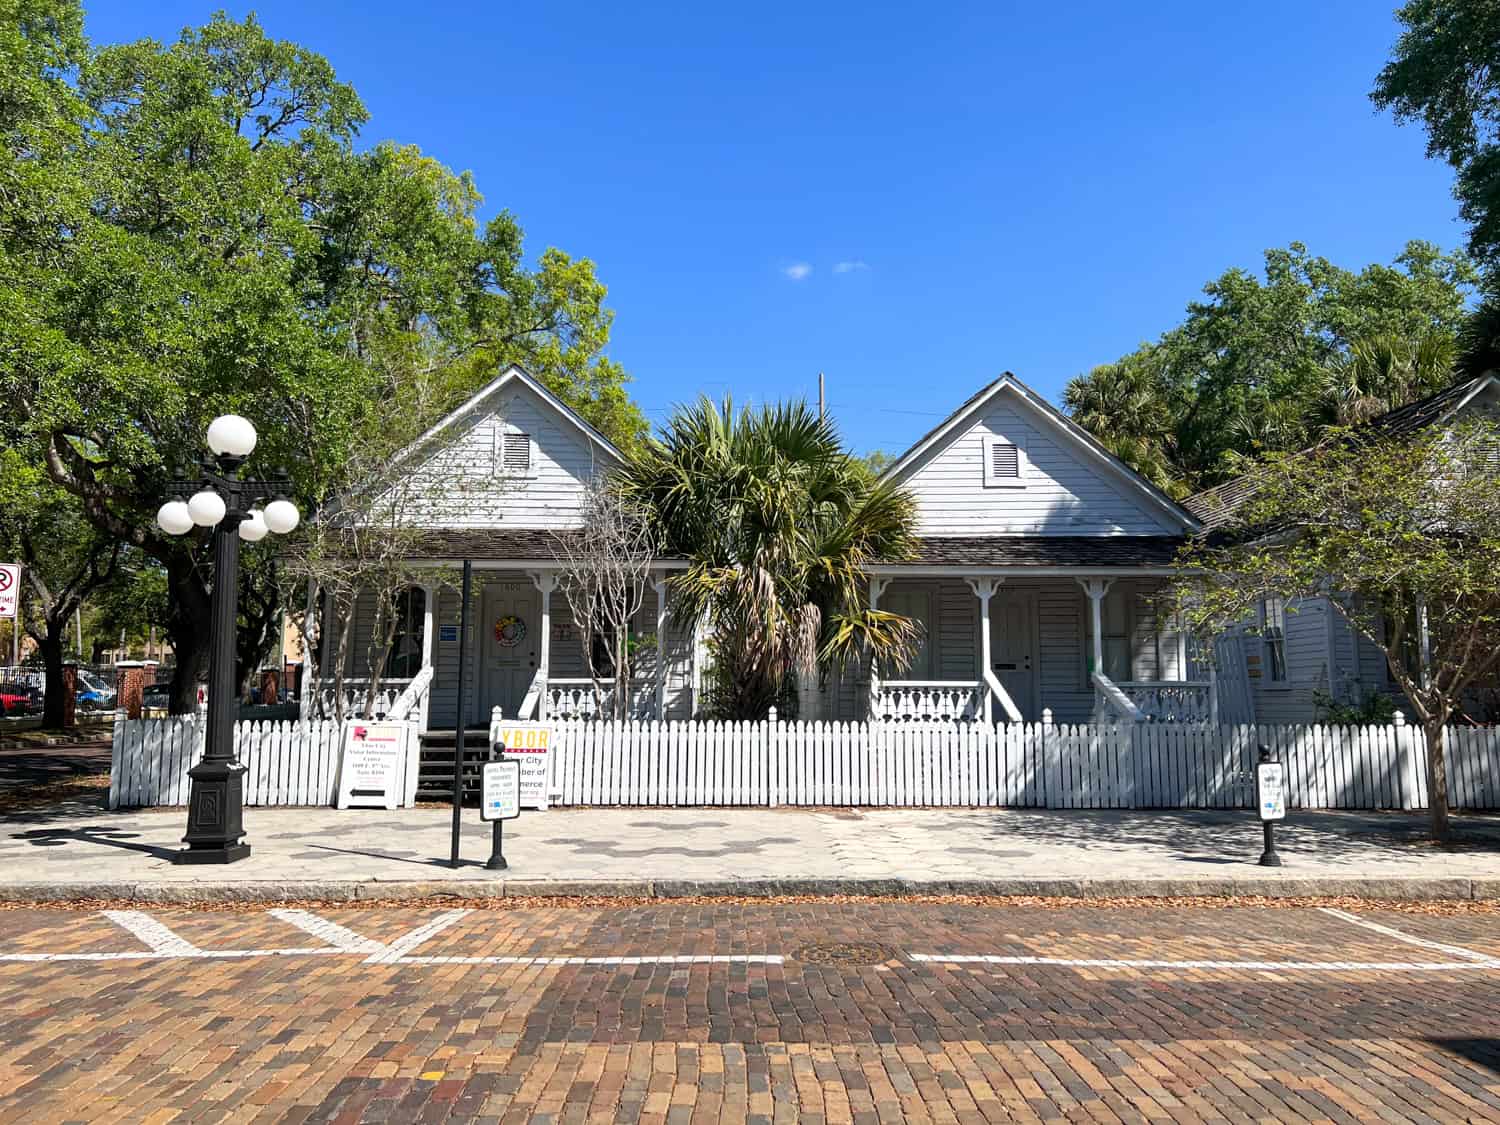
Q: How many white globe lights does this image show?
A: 5